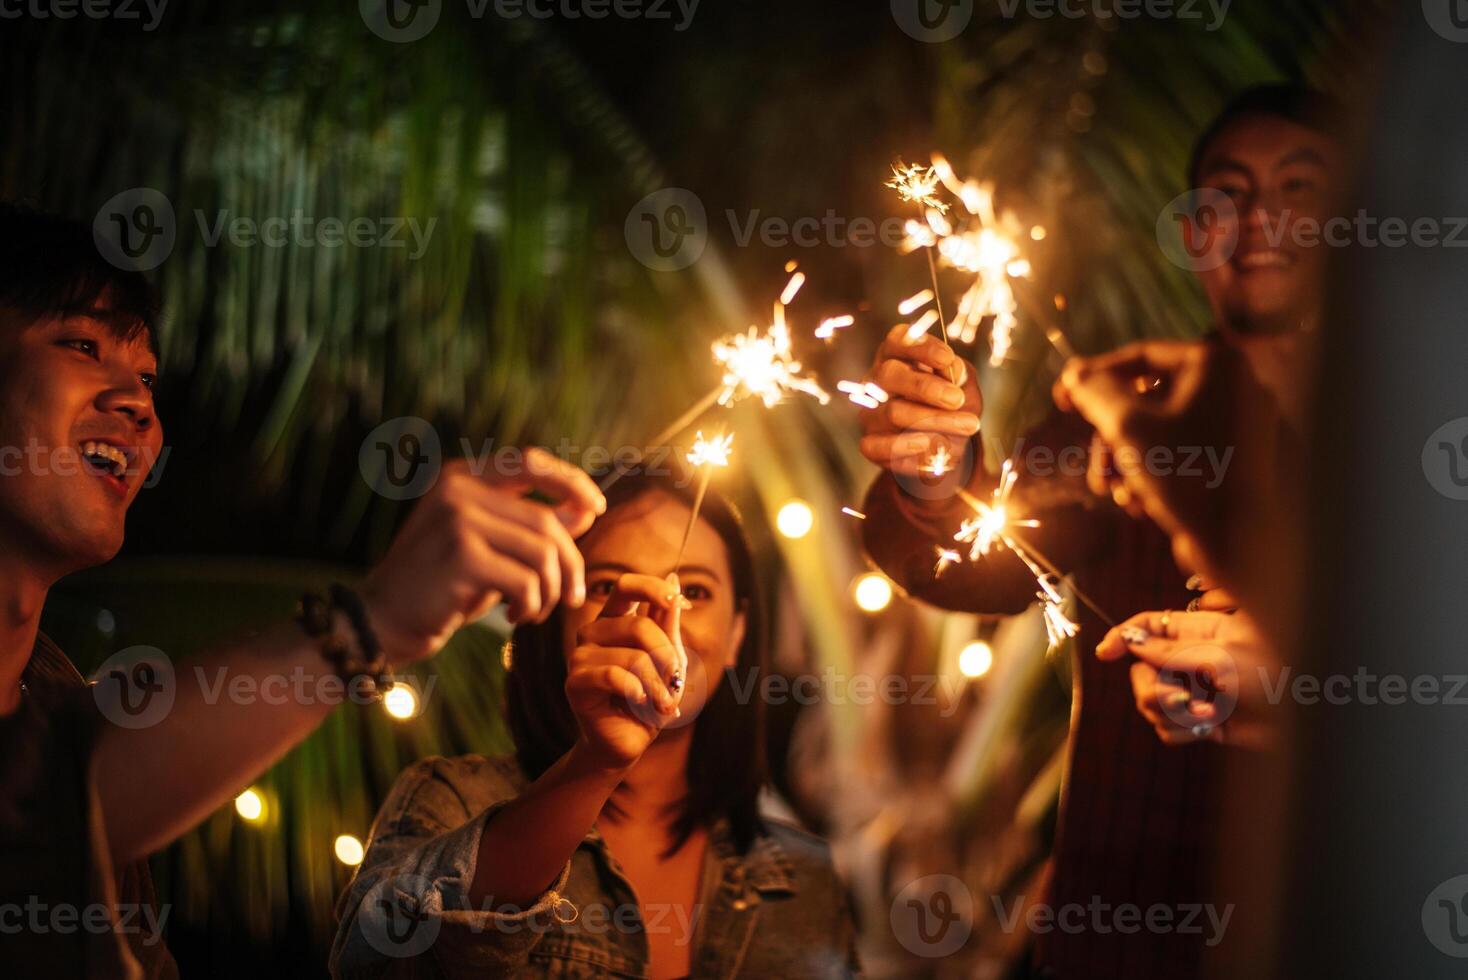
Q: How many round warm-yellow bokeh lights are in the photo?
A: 6